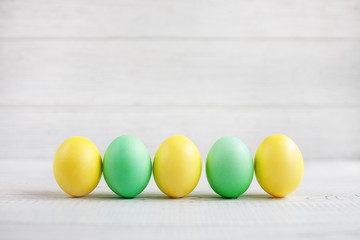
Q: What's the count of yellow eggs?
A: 3